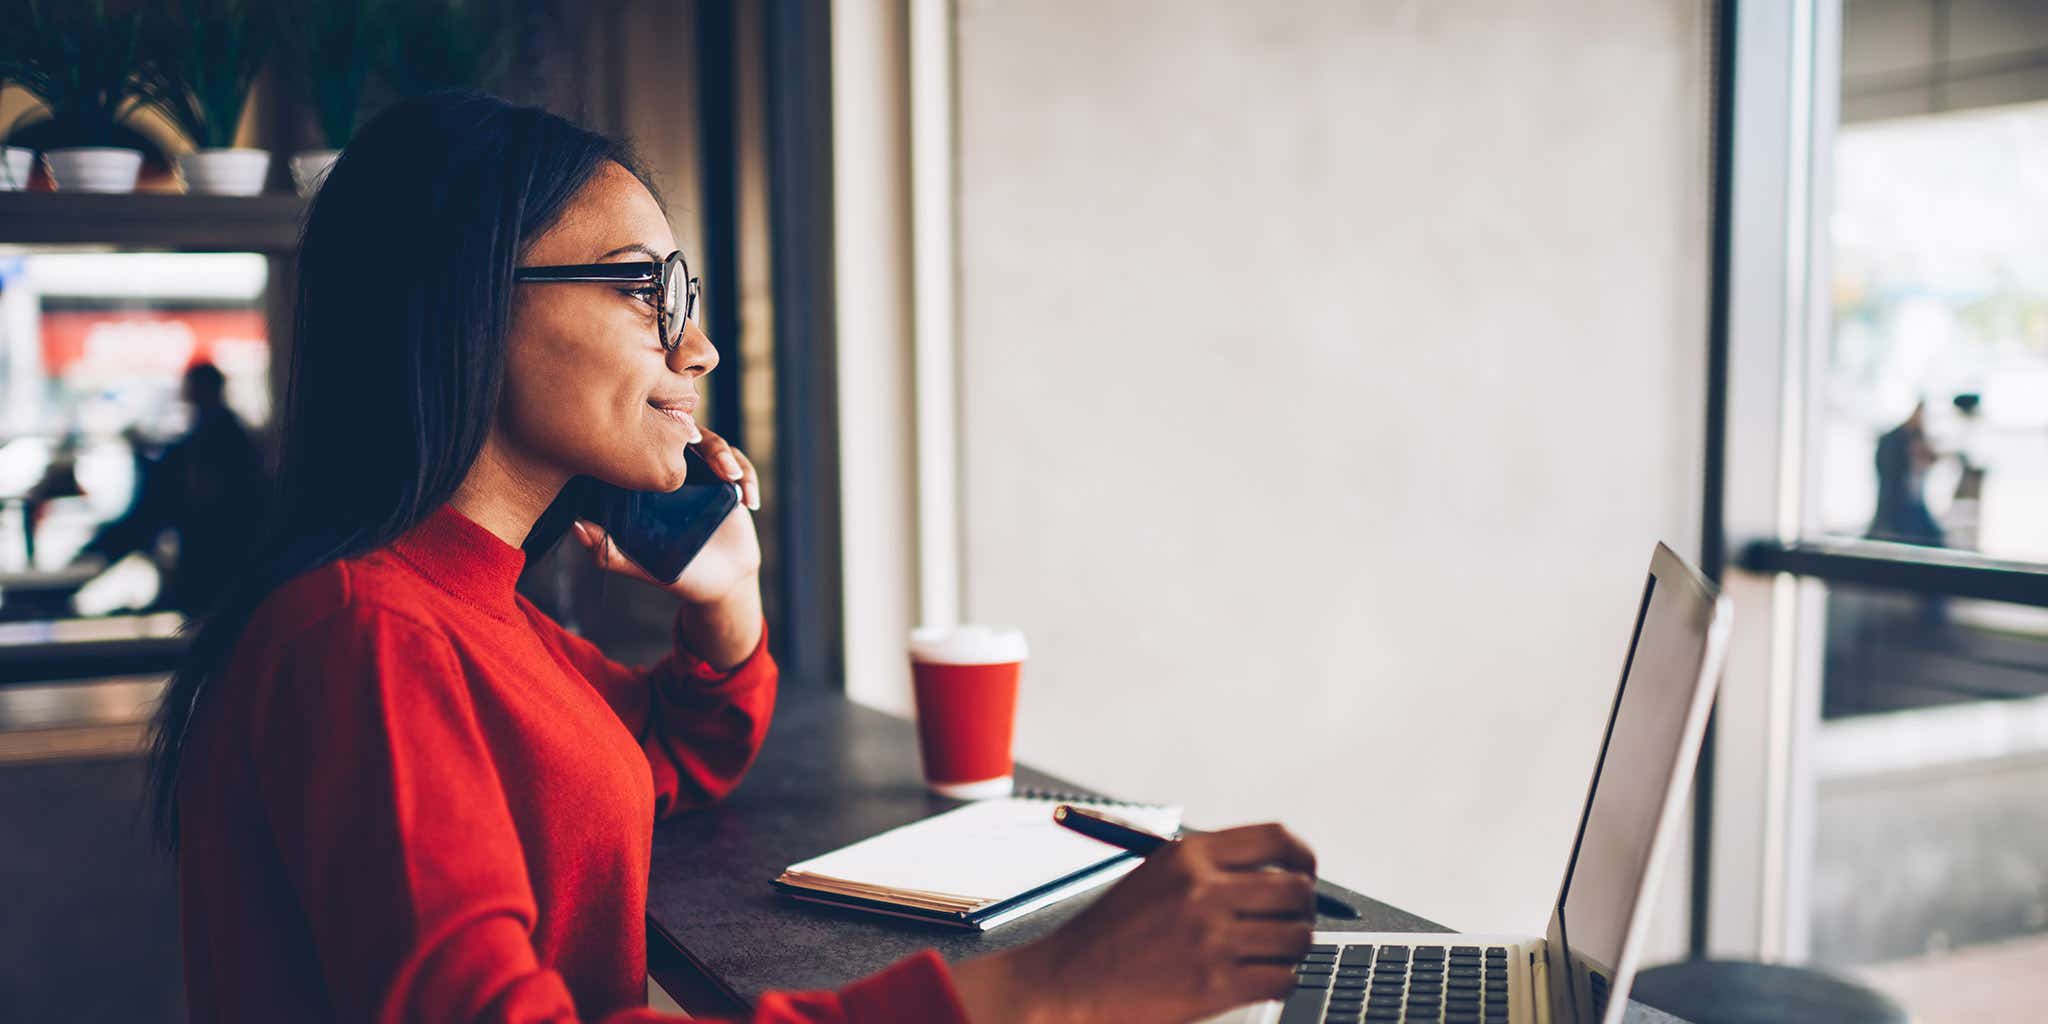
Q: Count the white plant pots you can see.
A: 4